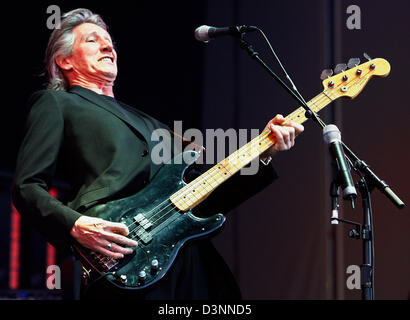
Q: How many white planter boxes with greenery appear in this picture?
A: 0